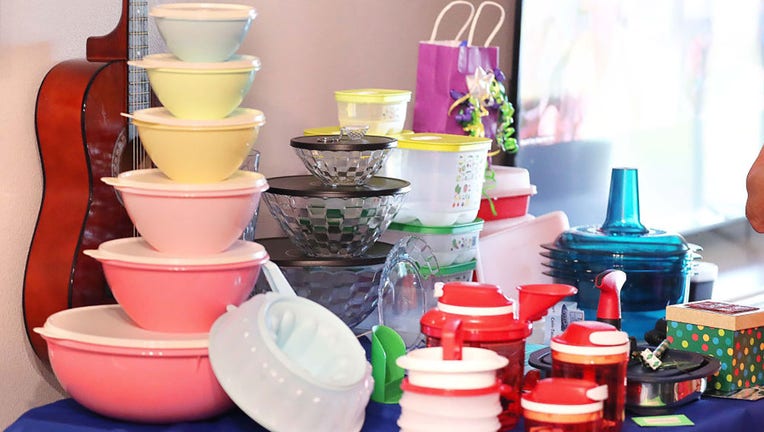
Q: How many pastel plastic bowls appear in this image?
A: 6